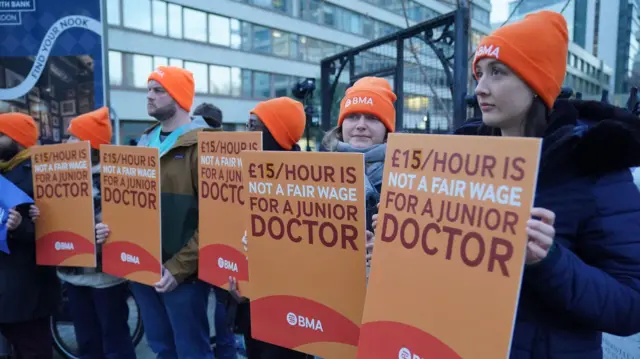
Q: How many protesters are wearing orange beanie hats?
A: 6